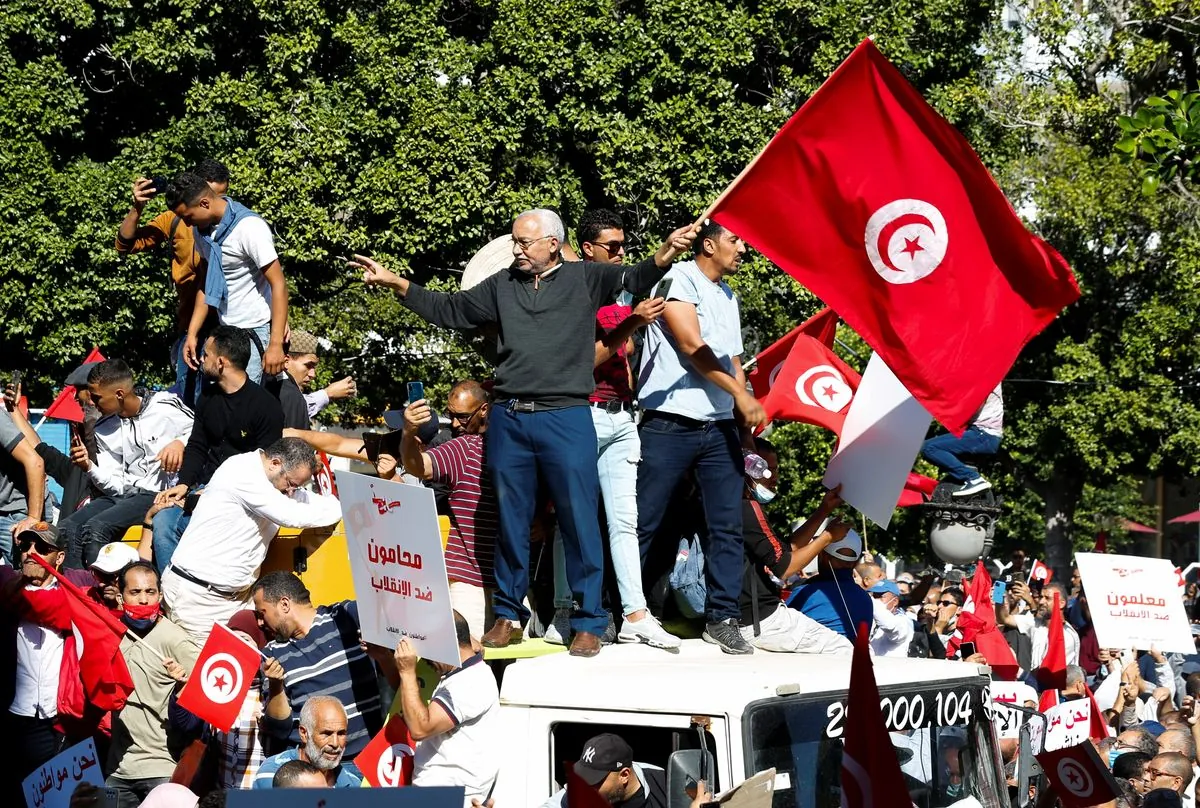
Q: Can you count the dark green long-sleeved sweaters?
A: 1